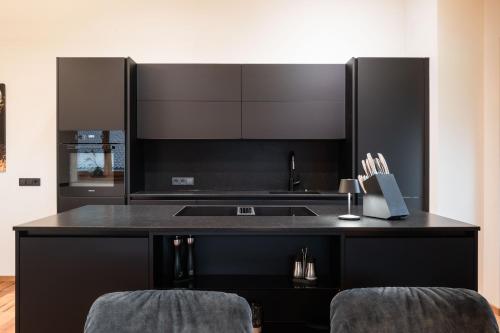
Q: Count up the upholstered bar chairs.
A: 2